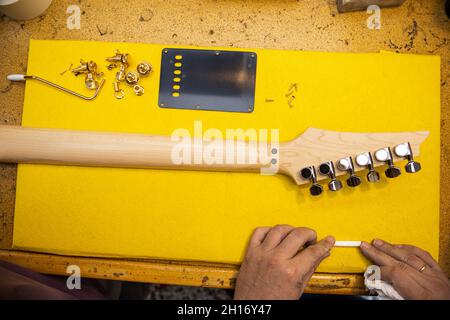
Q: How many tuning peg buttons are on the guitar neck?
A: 6